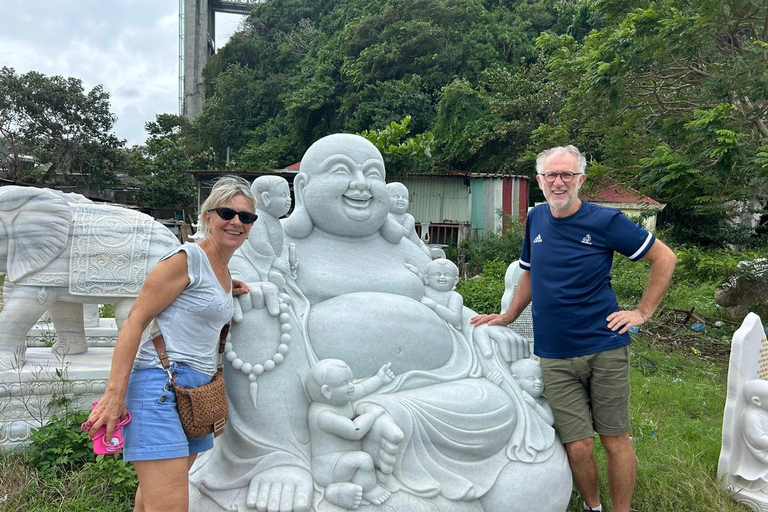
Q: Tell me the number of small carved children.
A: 5